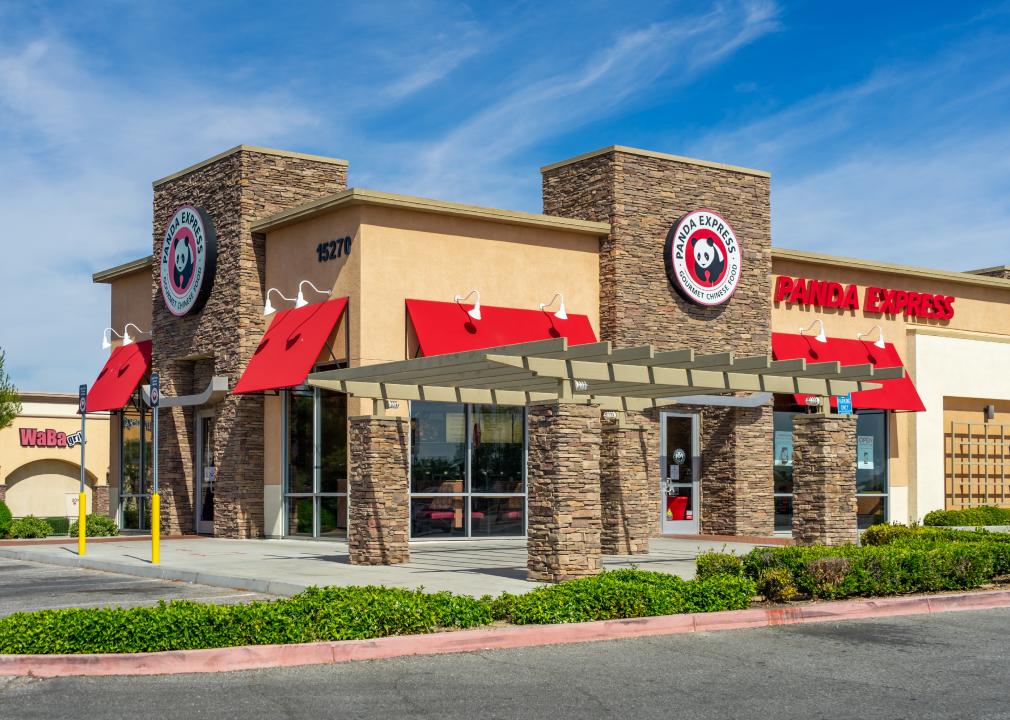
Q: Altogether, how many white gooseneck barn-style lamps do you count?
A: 8